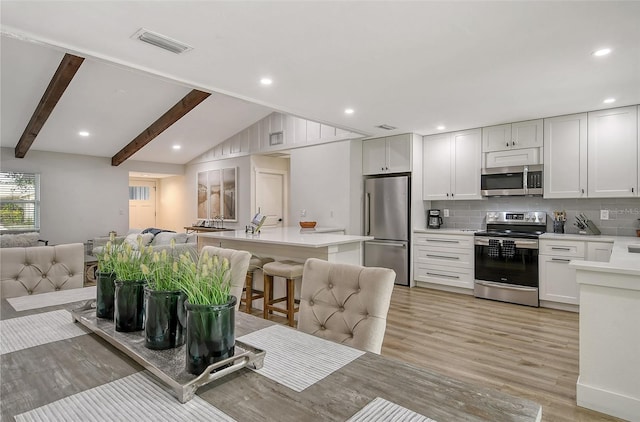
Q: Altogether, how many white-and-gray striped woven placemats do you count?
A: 5